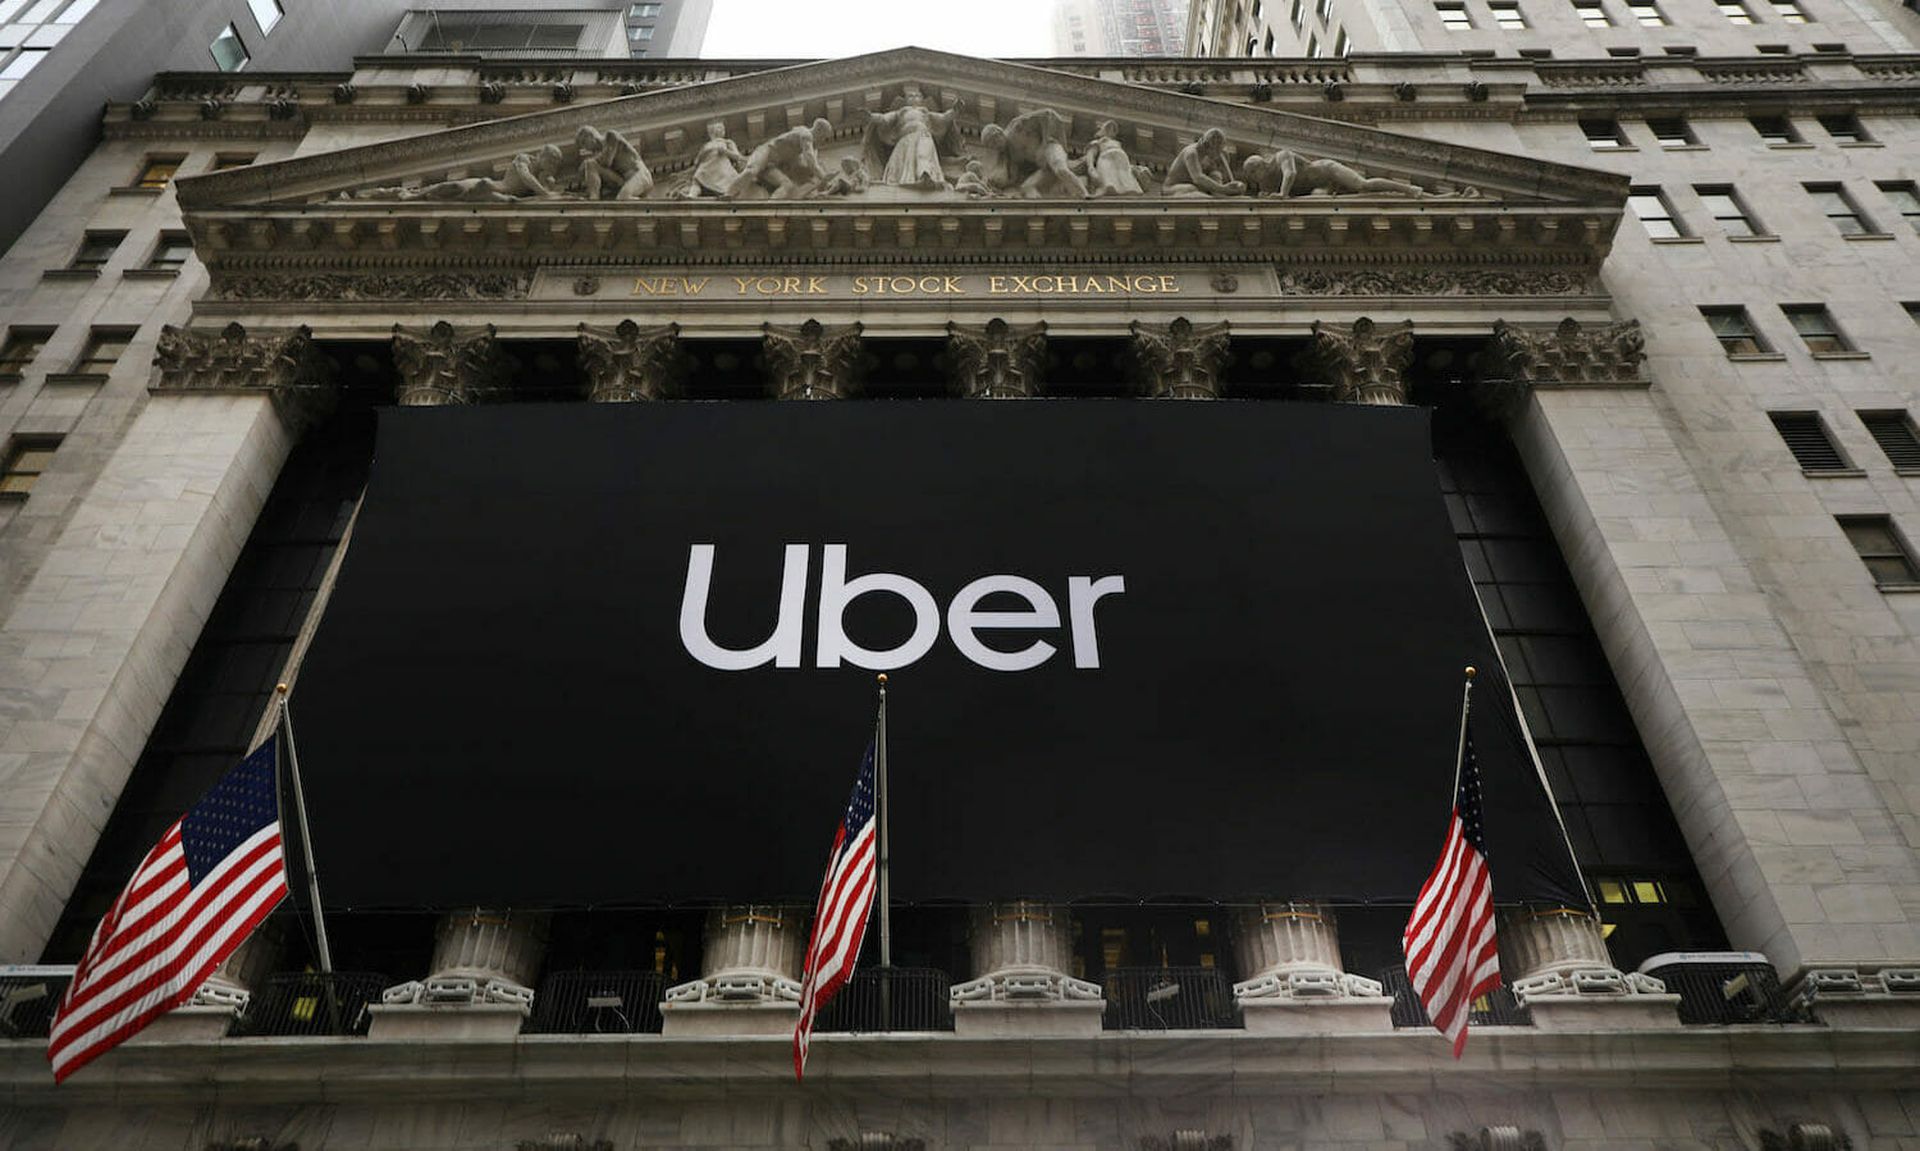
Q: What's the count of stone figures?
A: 11